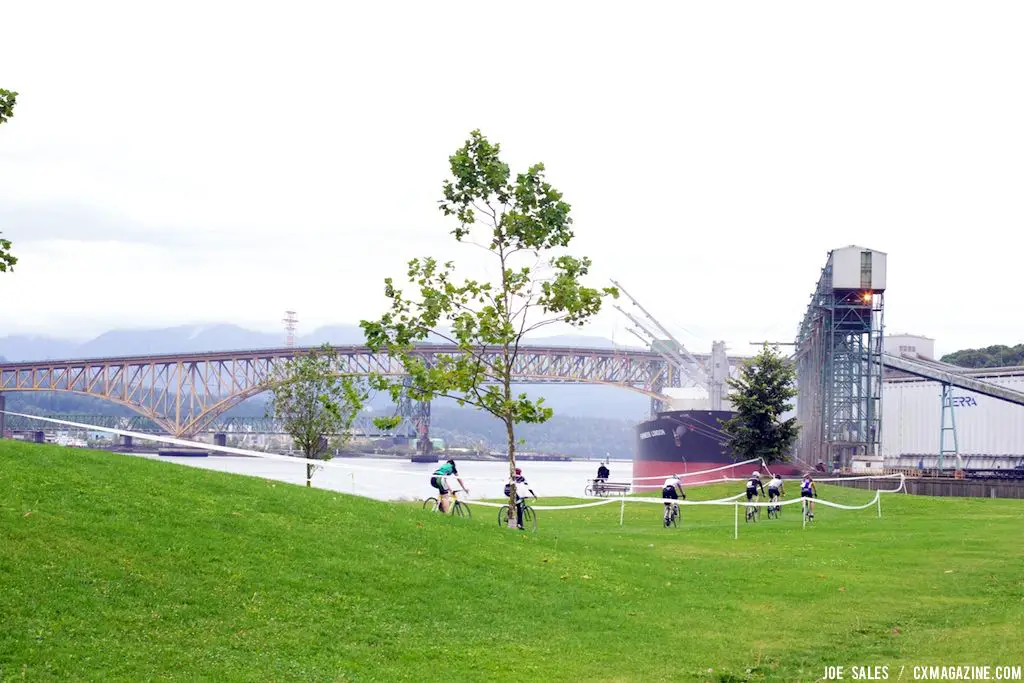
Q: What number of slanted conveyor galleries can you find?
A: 1